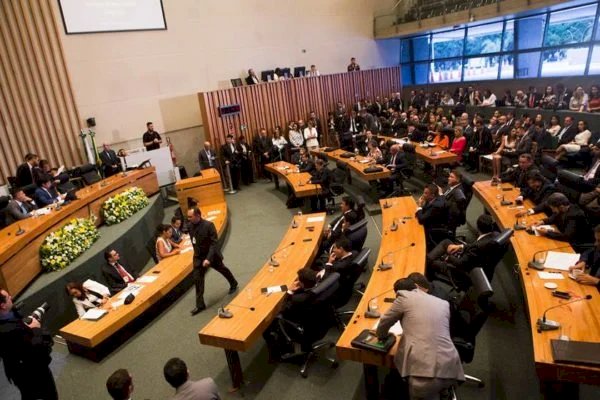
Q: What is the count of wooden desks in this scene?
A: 8